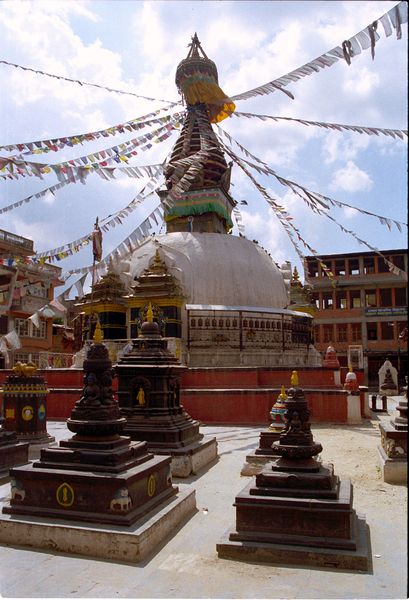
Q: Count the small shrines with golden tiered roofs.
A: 3